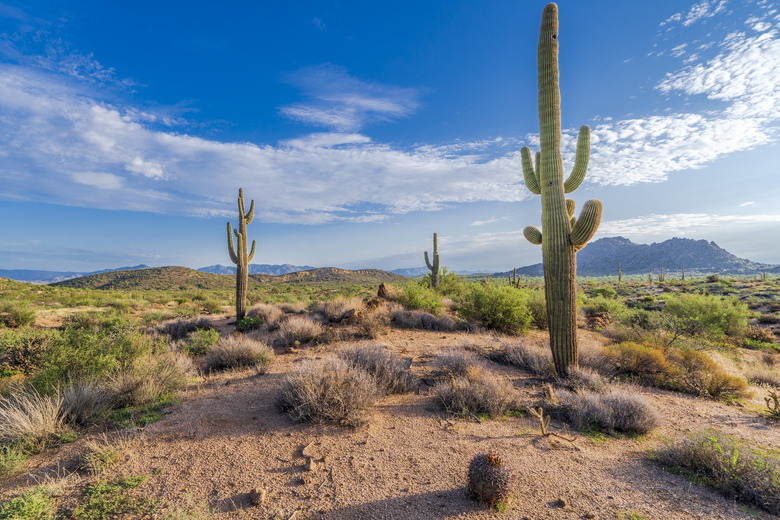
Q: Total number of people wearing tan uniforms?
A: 0